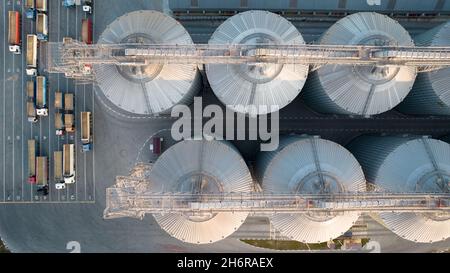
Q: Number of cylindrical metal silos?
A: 7